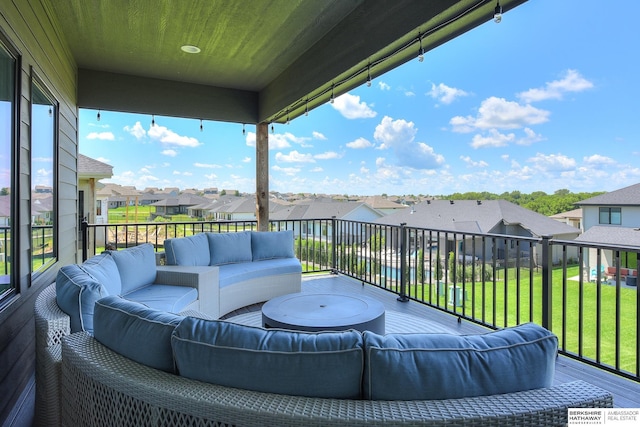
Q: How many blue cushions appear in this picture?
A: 11